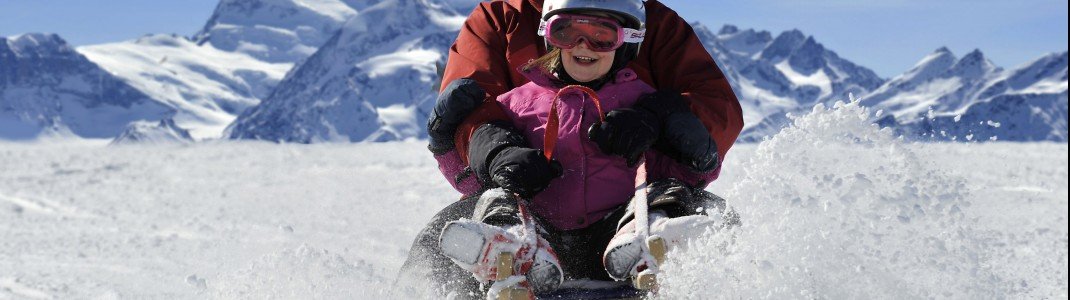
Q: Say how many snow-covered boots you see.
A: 2